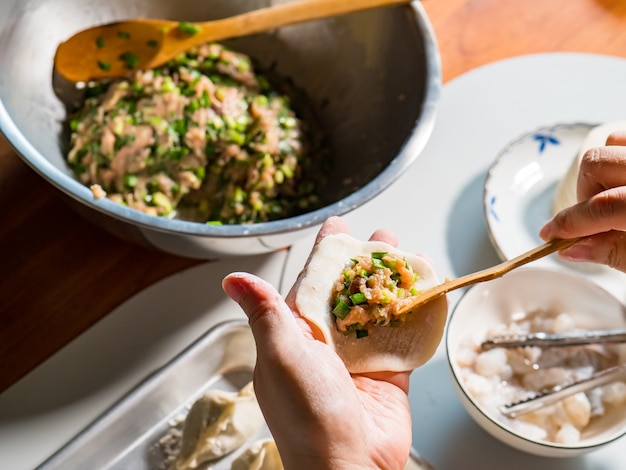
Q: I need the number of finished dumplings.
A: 2